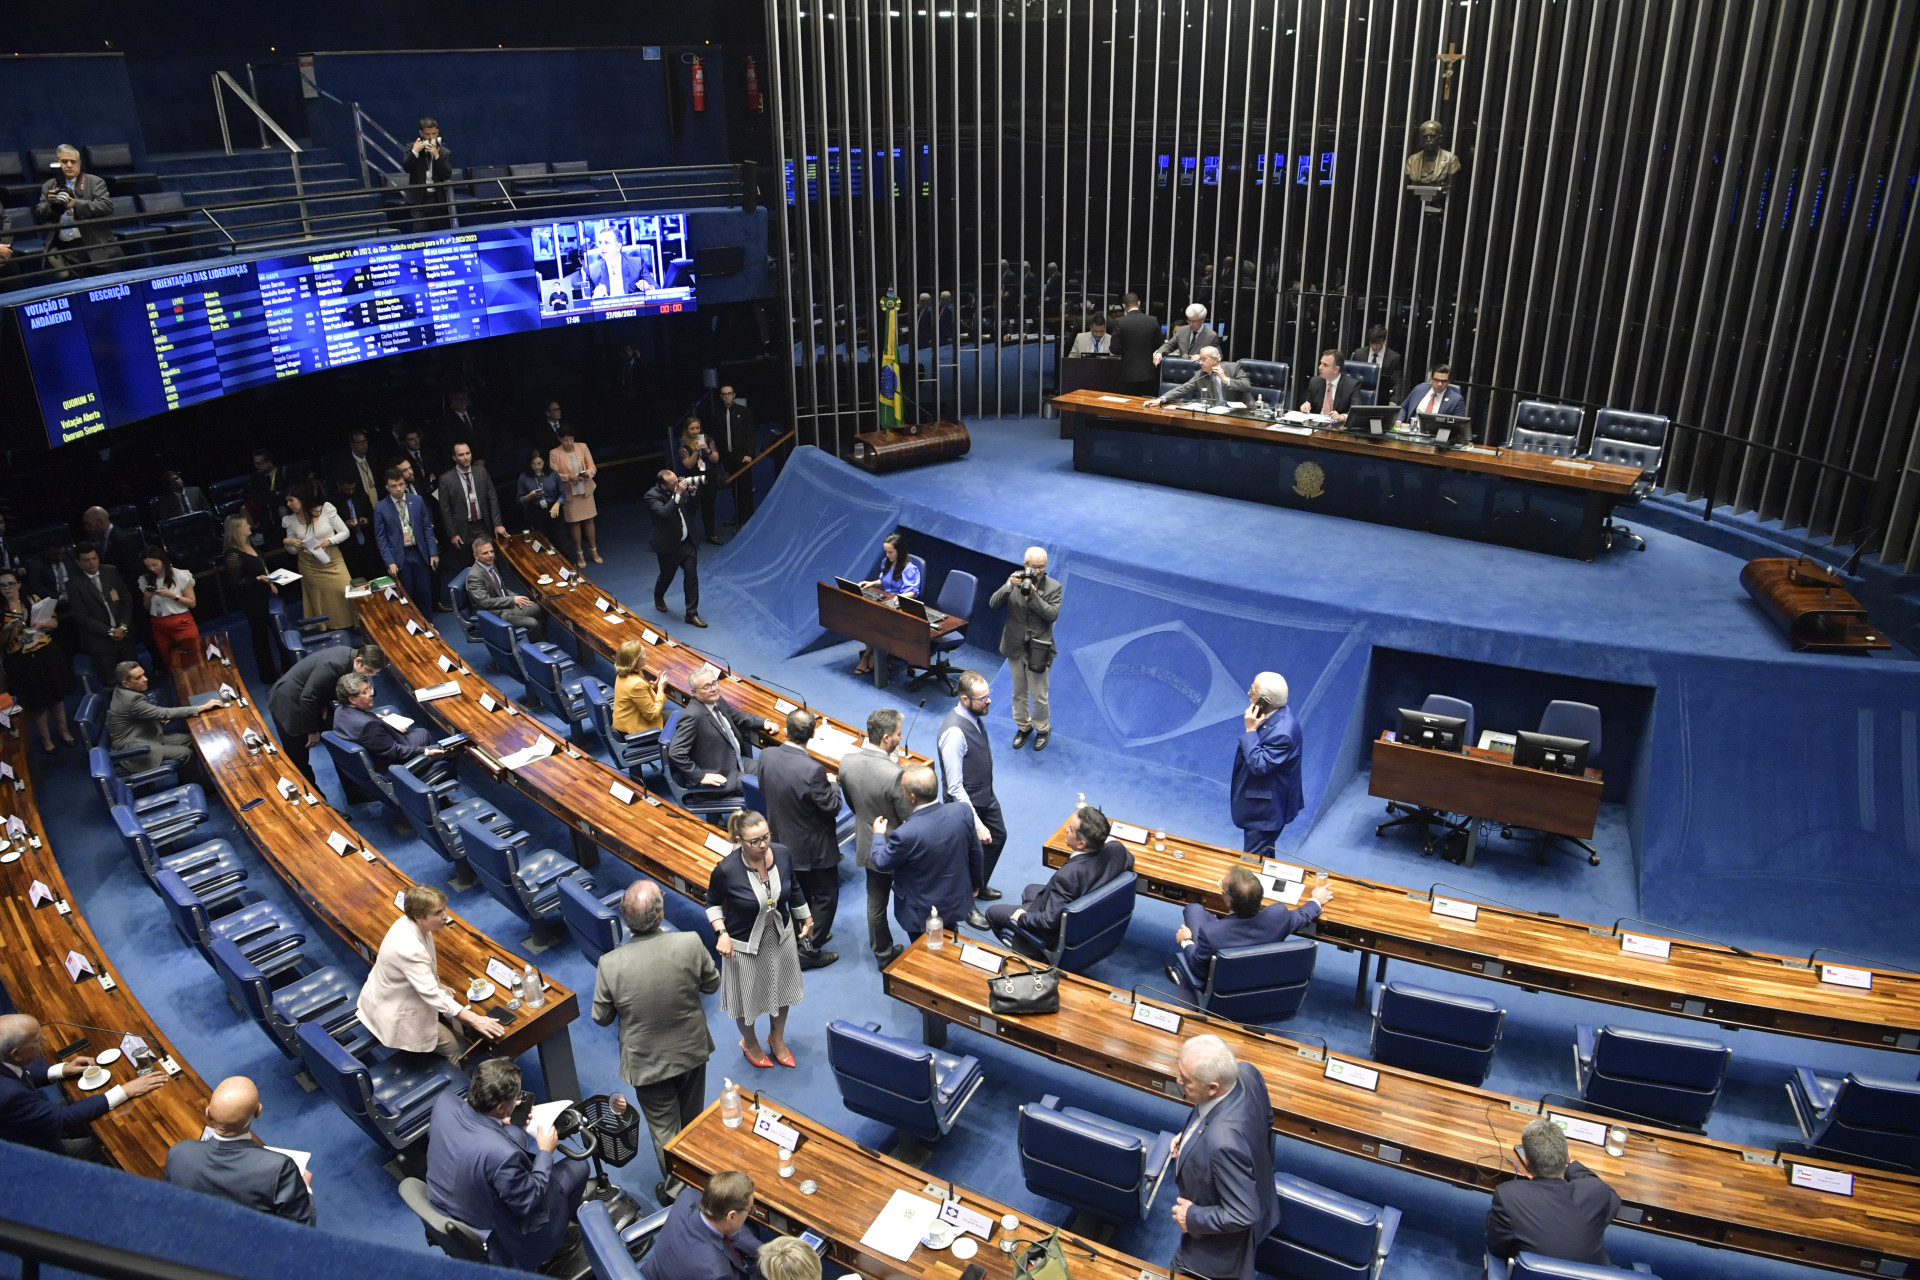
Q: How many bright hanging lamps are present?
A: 0